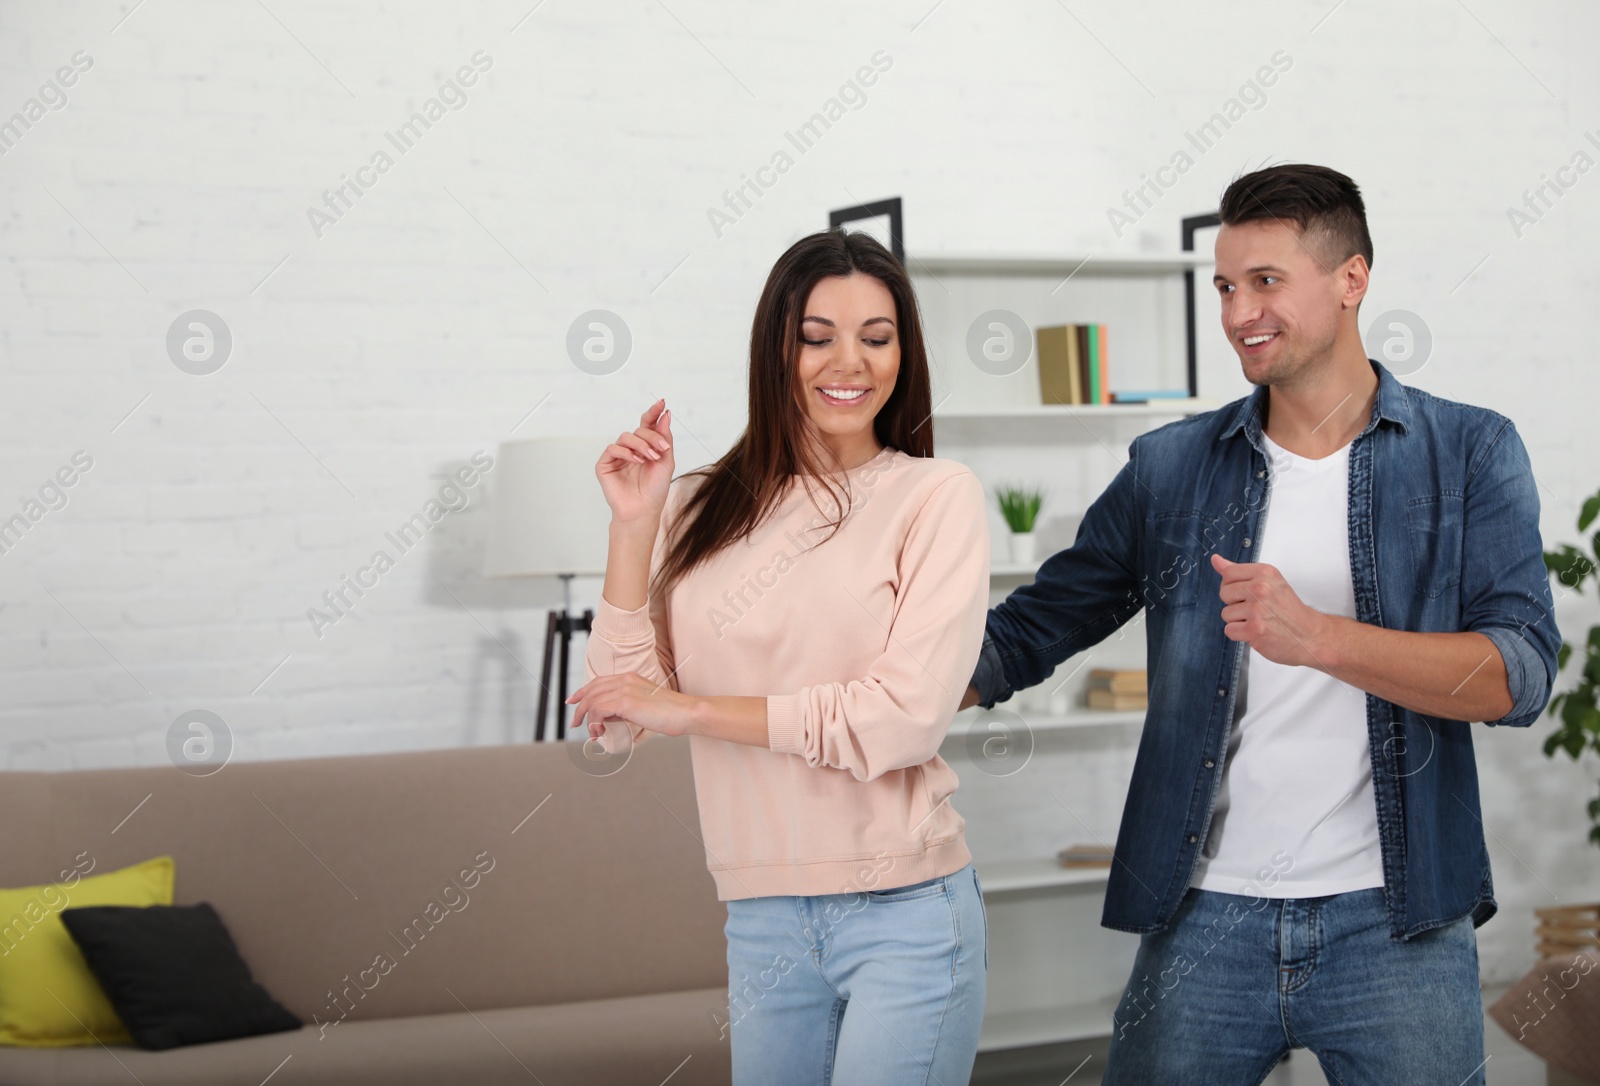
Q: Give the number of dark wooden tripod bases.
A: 1